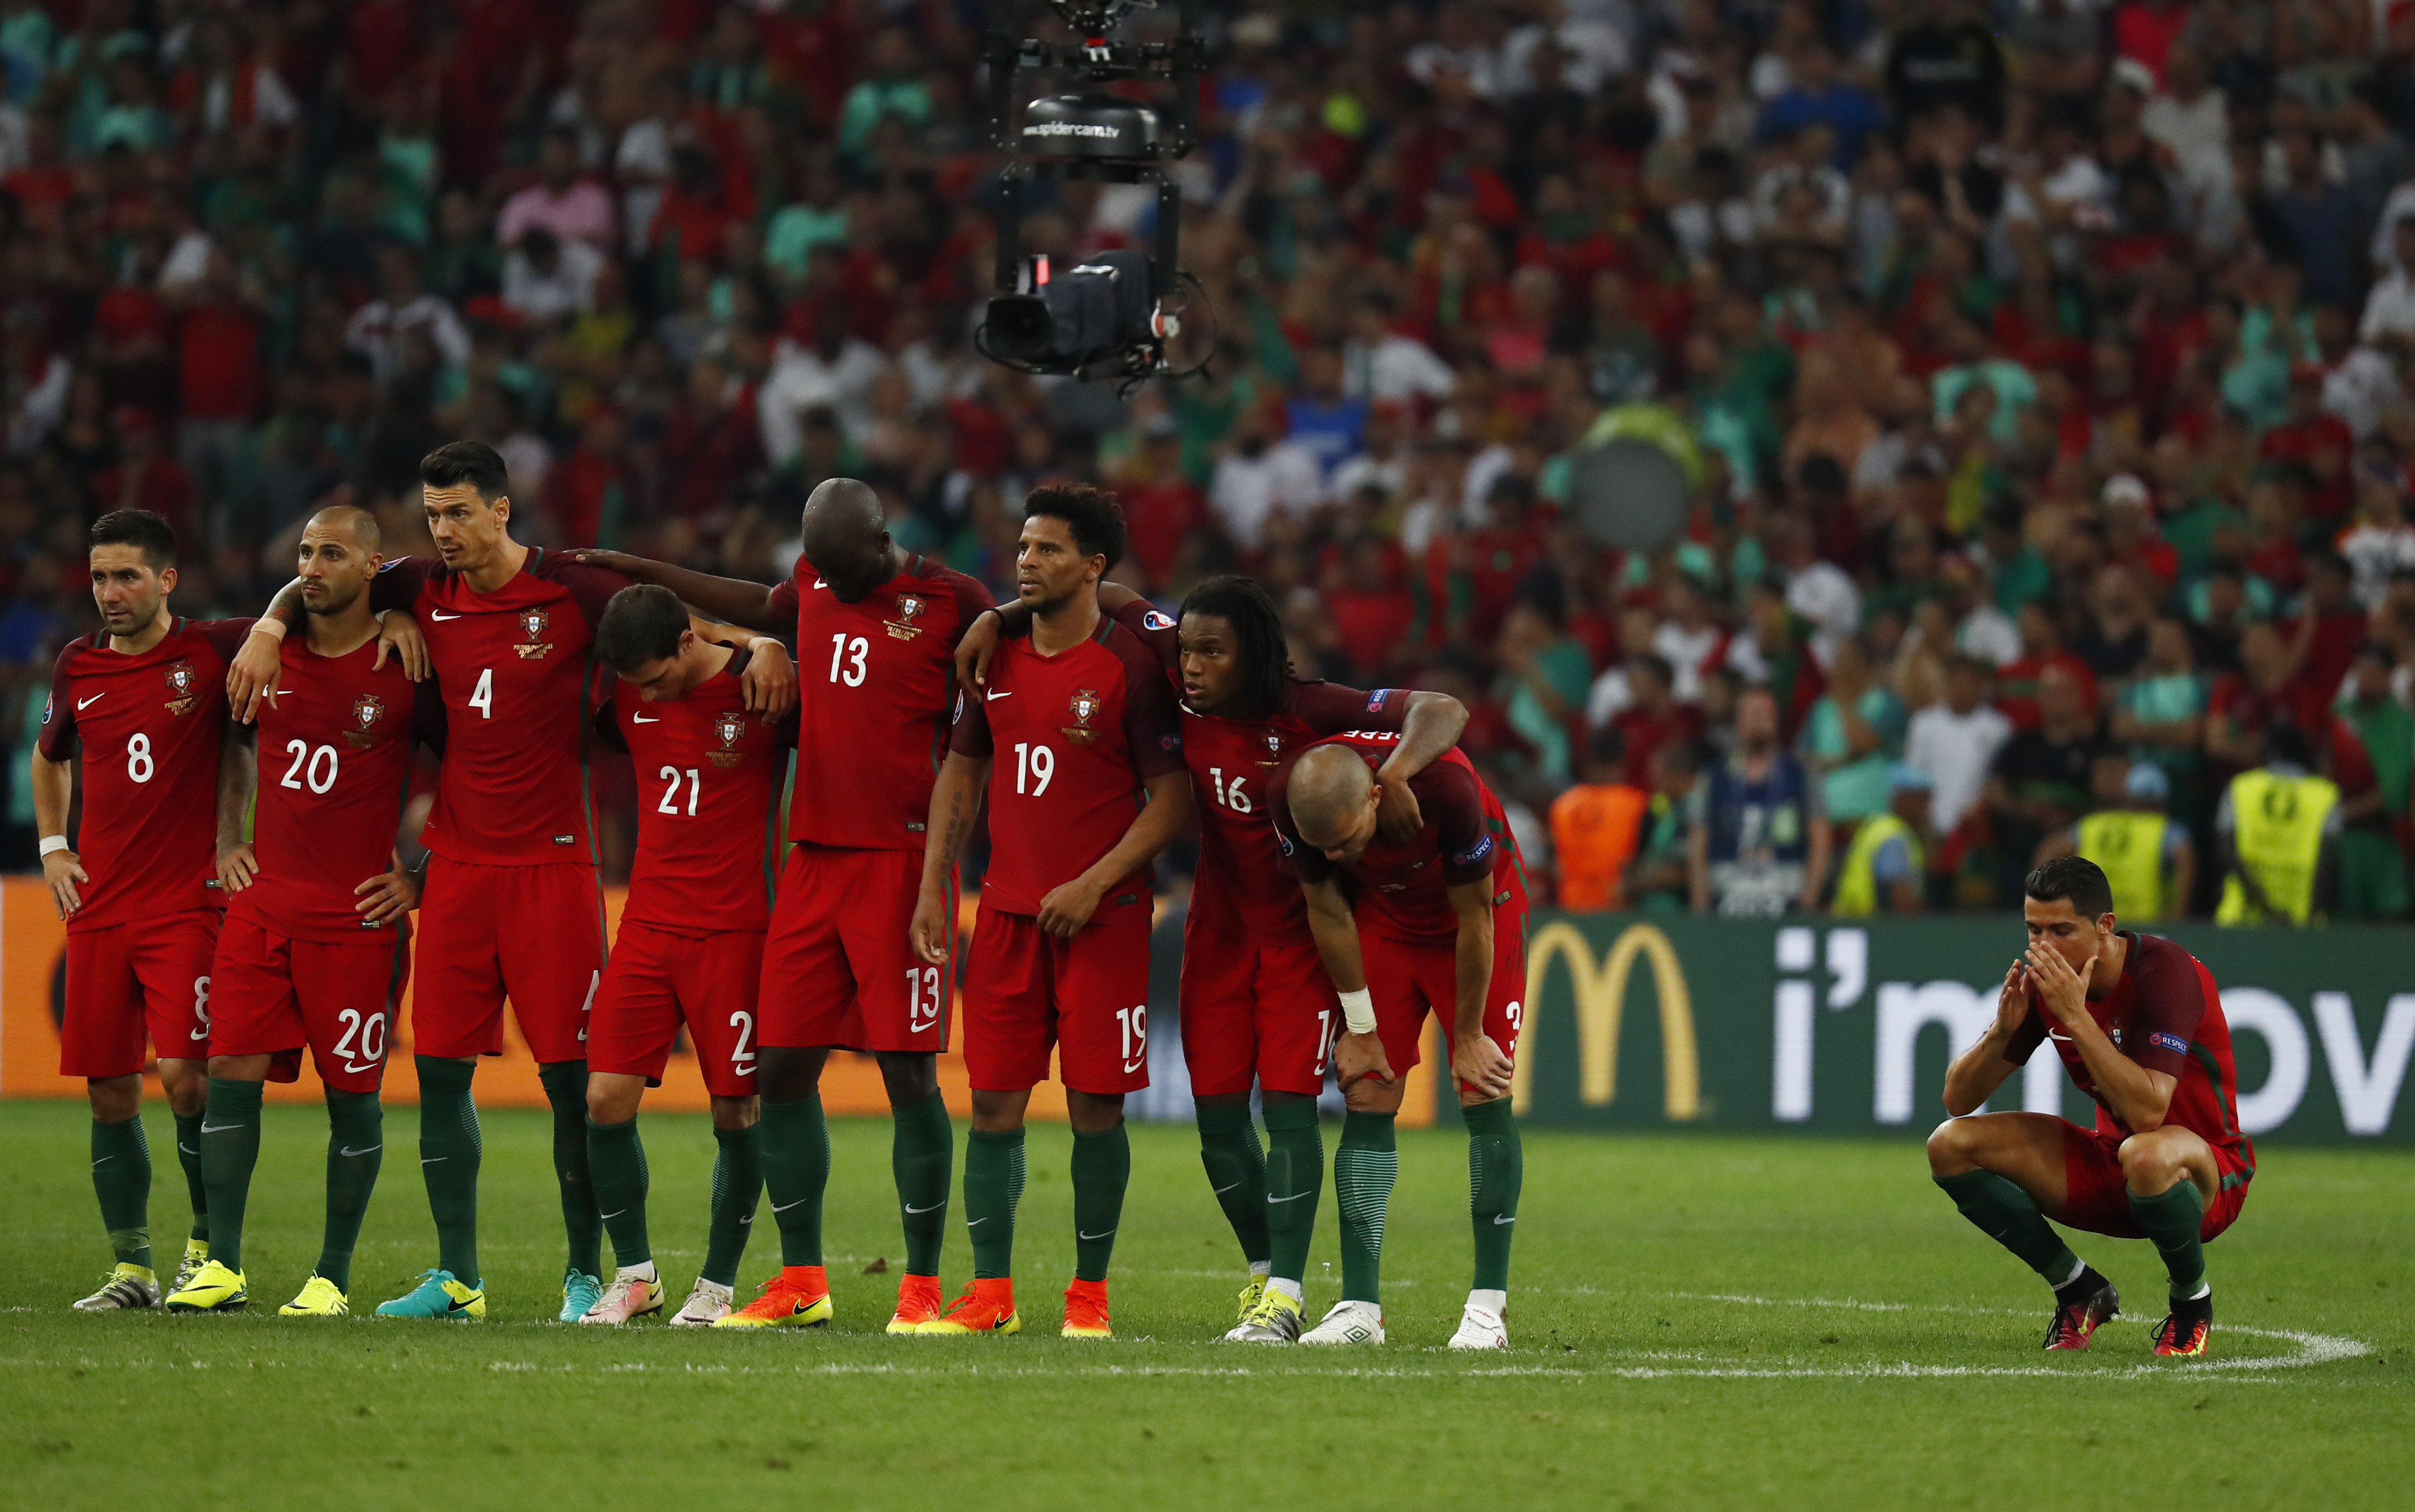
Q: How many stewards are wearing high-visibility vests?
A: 4